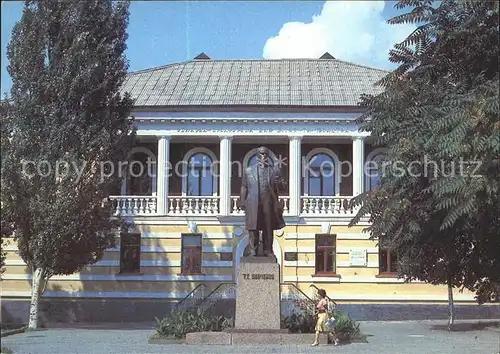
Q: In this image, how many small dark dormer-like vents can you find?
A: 2